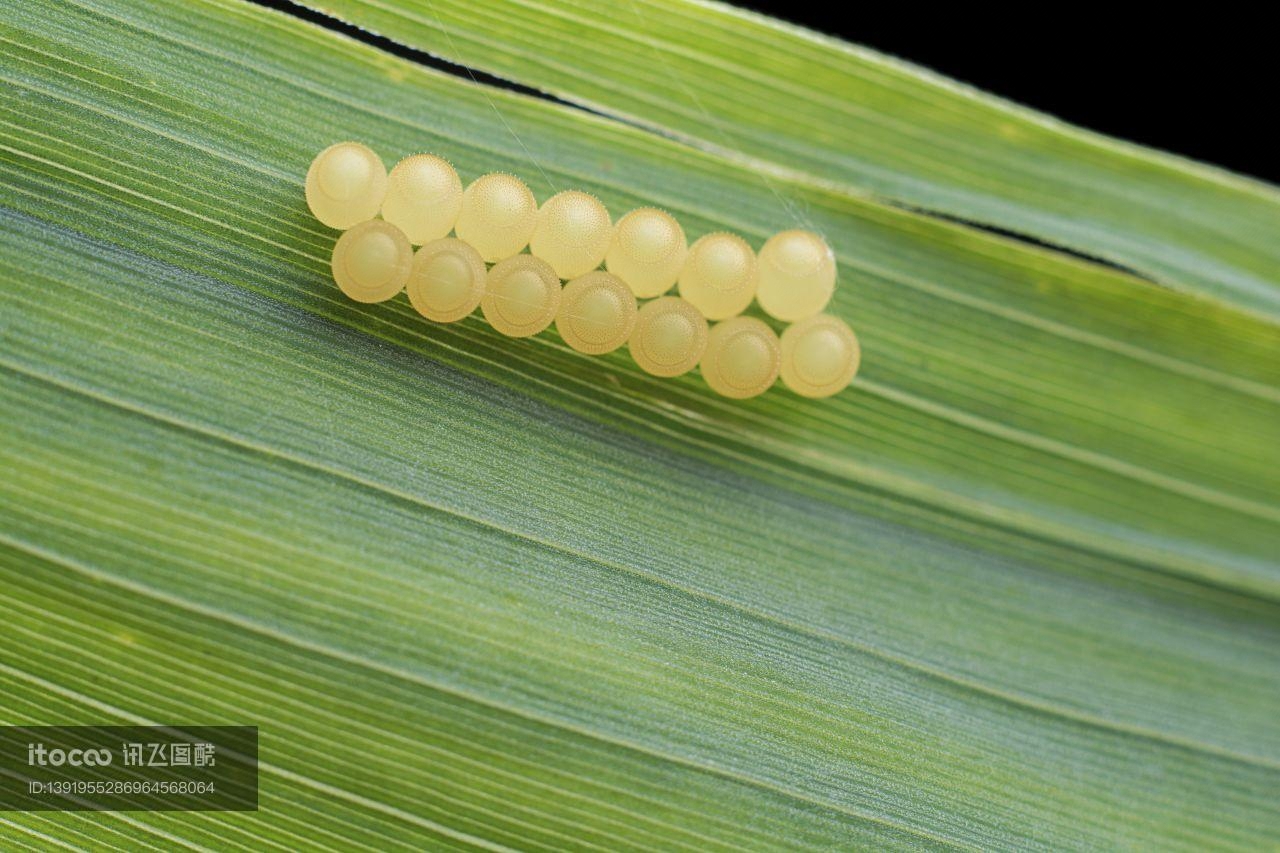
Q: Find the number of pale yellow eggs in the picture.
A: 14